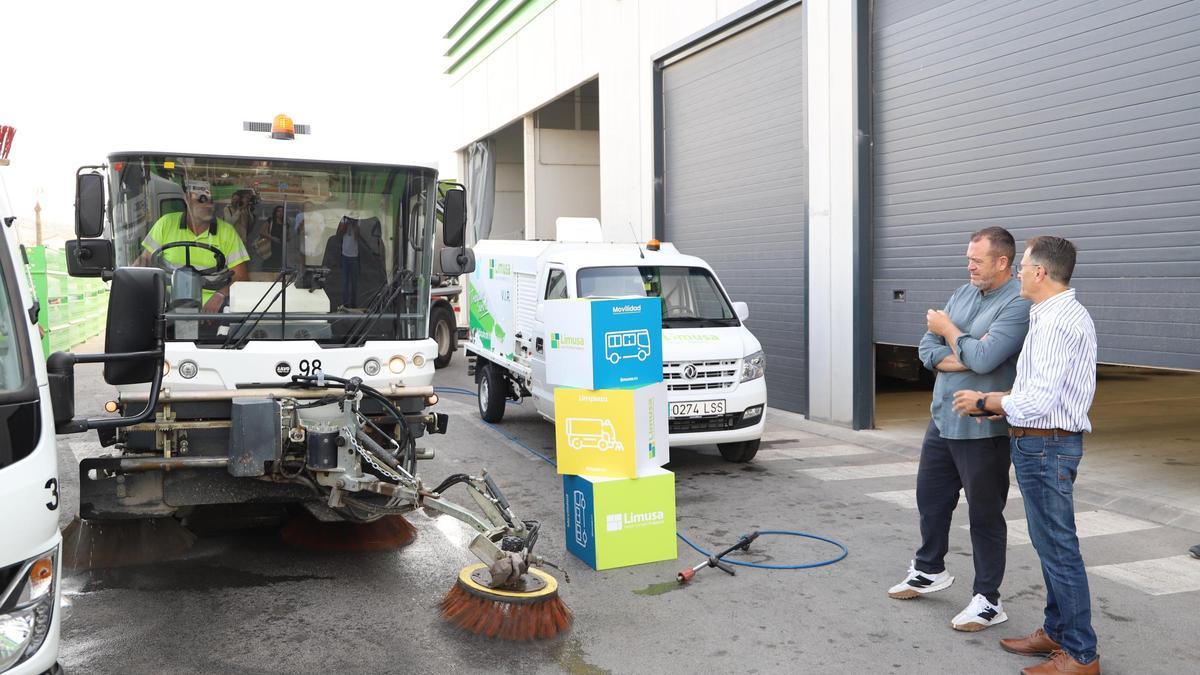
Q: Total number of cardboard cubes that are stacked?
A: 3